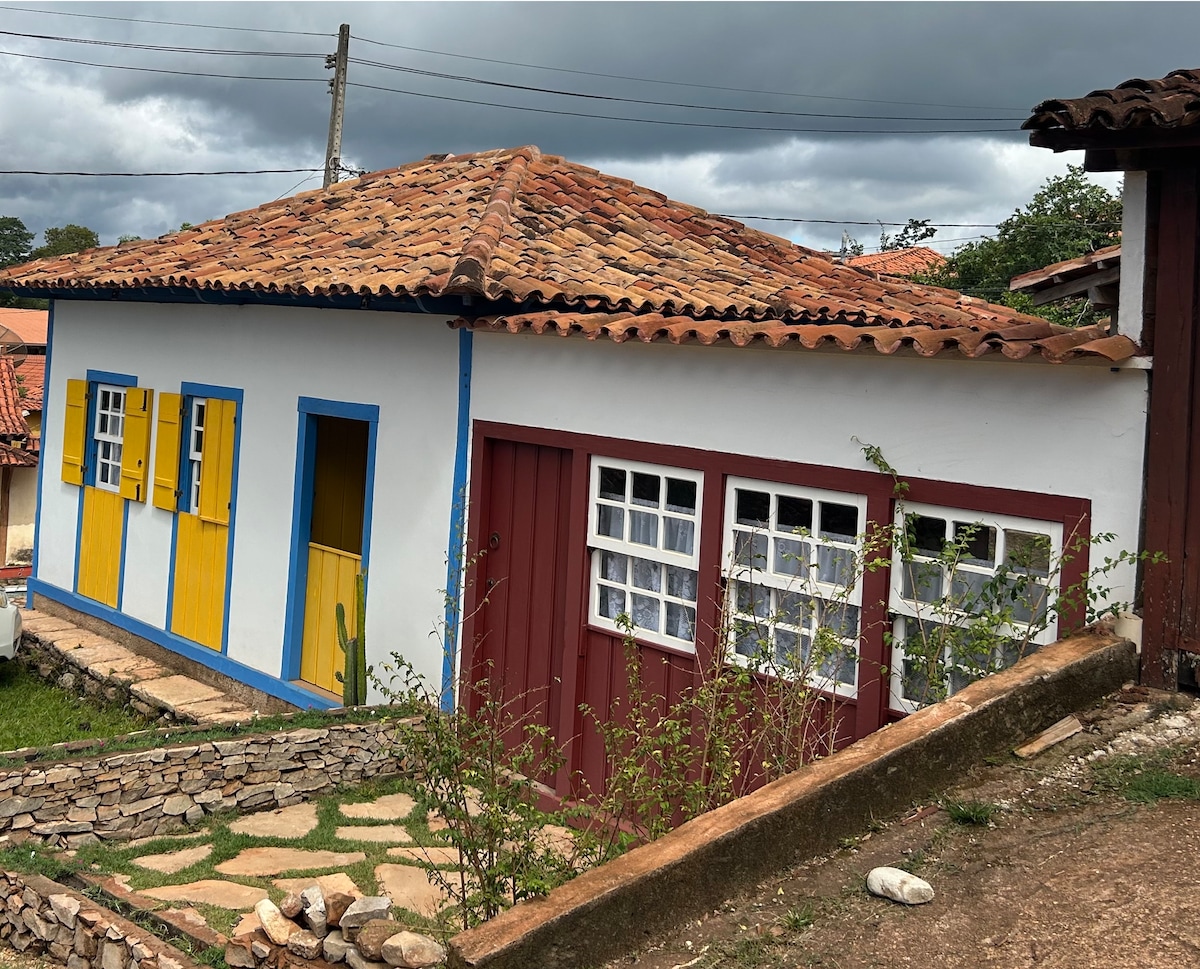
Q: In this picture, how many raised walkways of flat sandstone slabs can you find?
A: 1